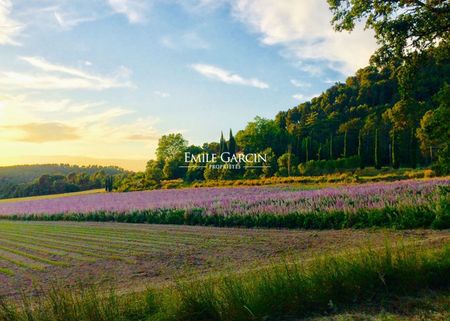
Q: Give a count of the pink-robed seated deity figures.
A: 0